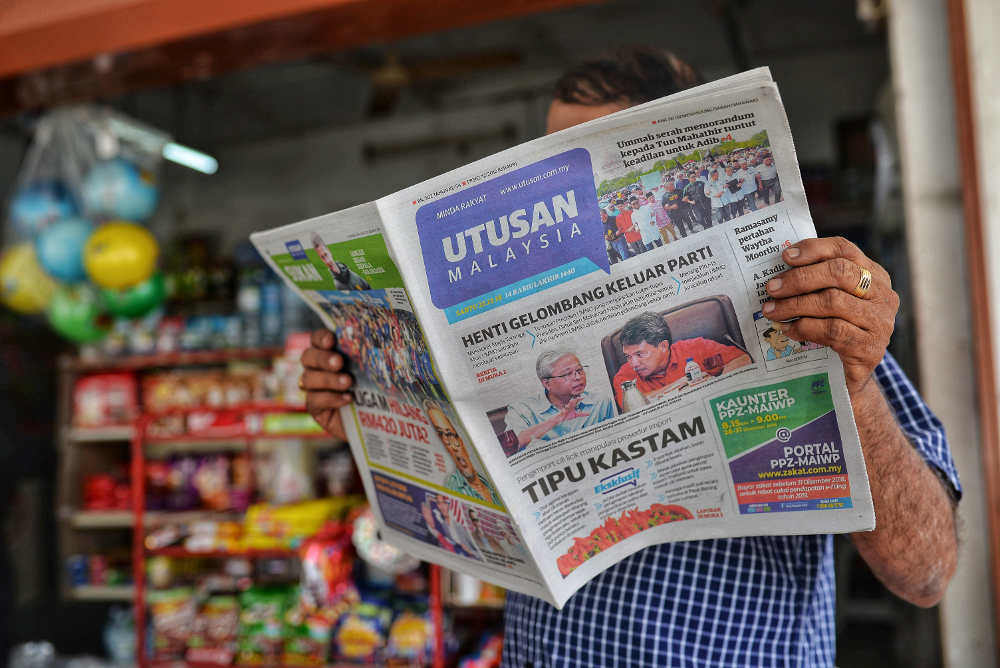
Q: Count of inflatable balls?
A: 7